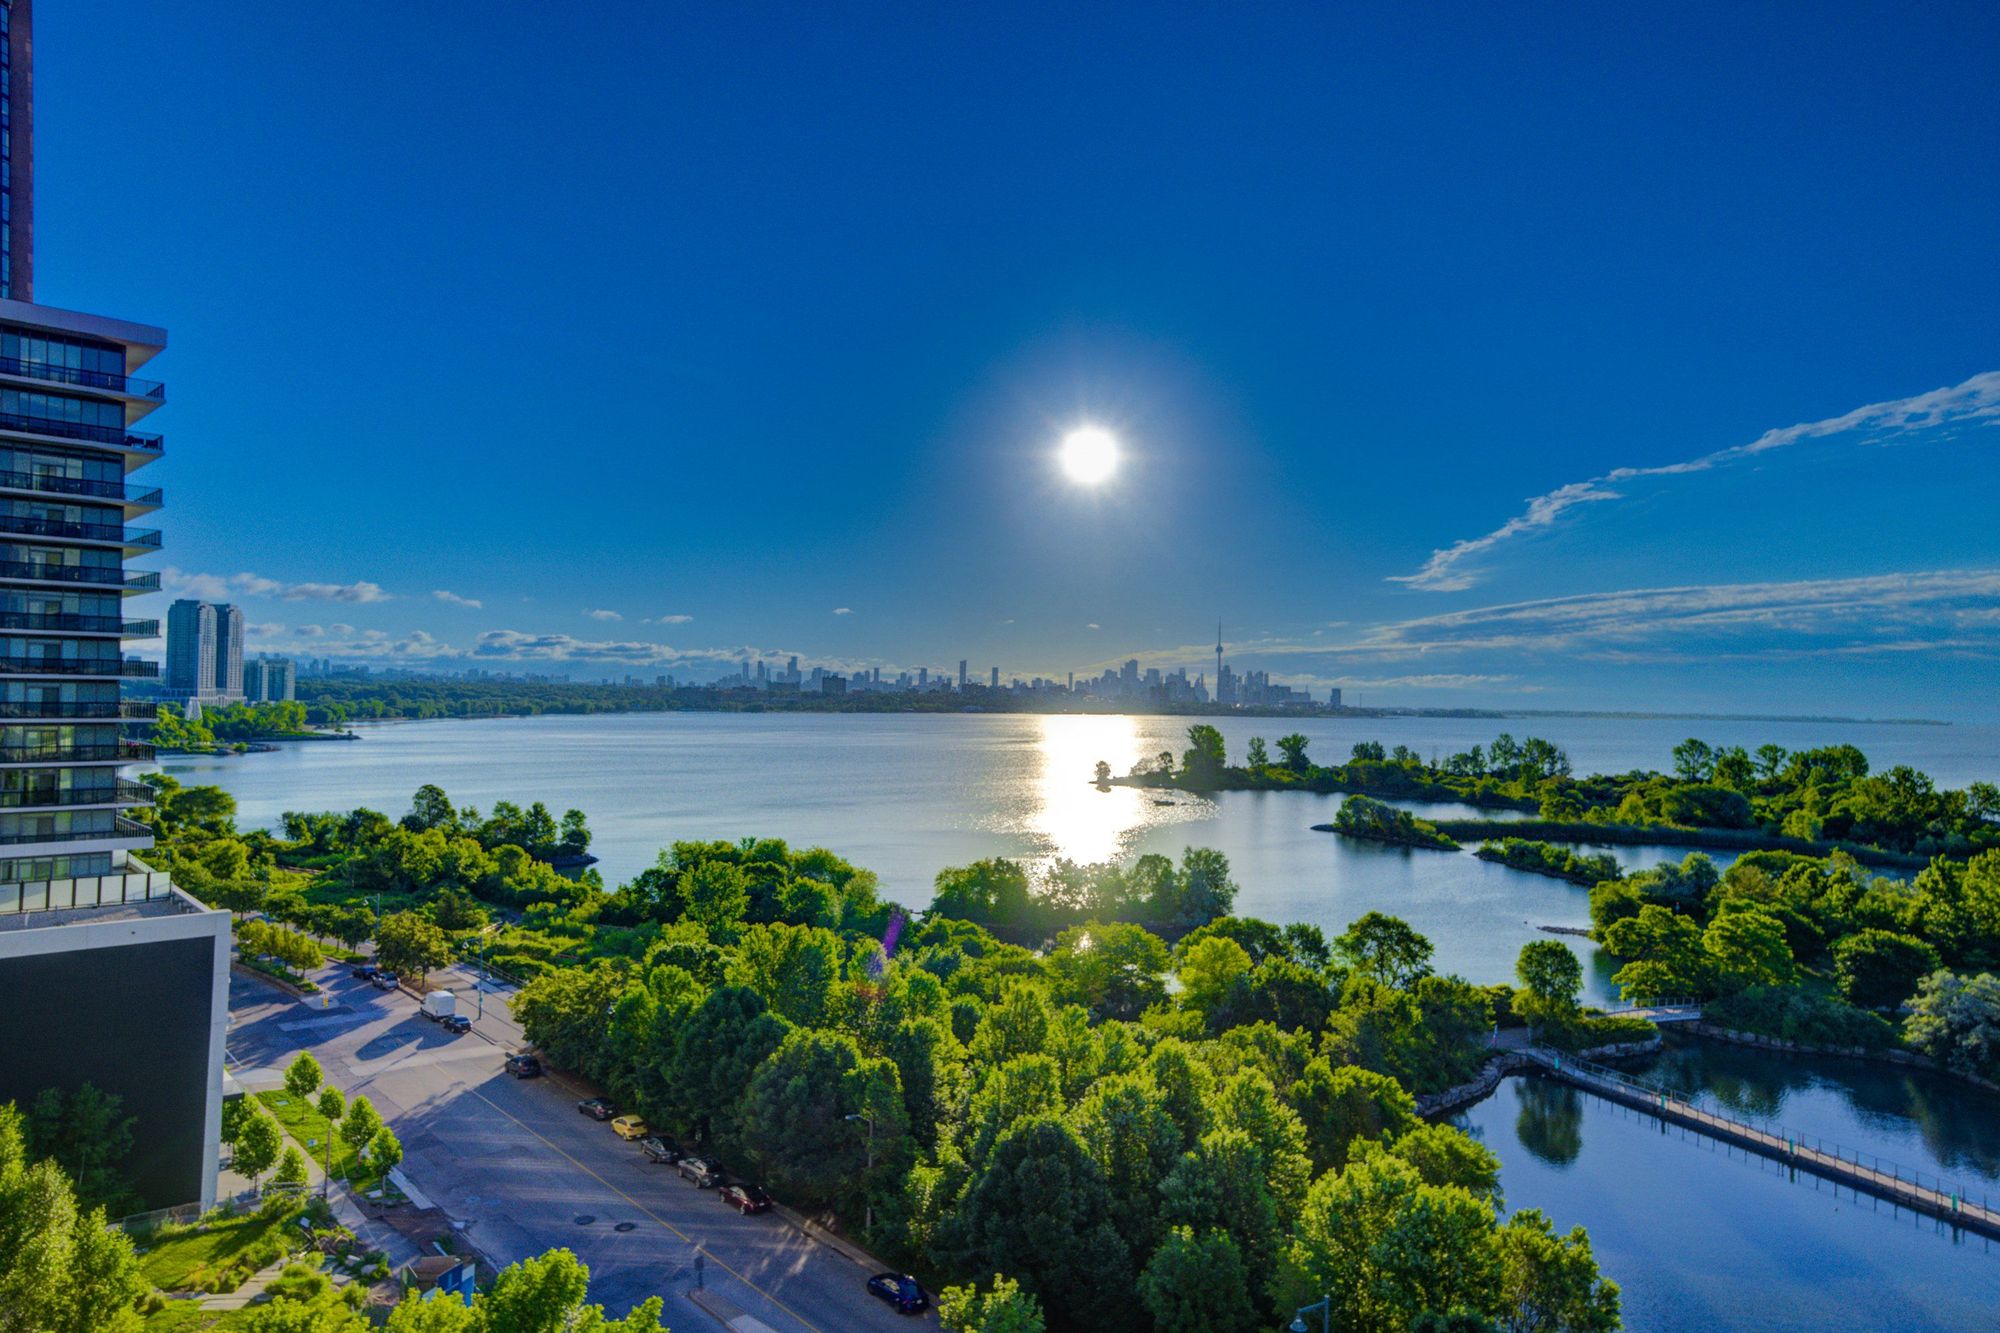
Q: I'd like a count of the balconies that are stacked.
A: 11